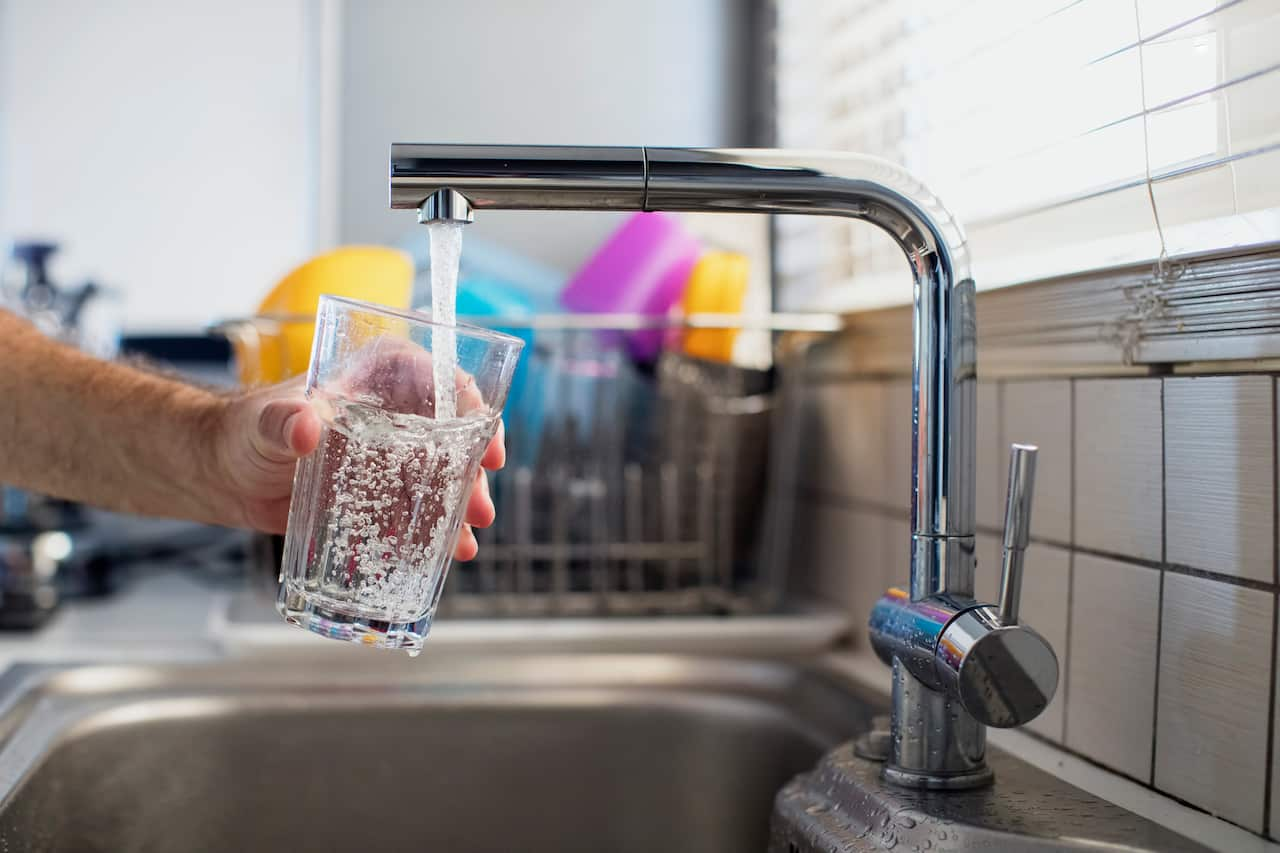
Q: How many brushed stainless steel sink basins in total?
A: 1